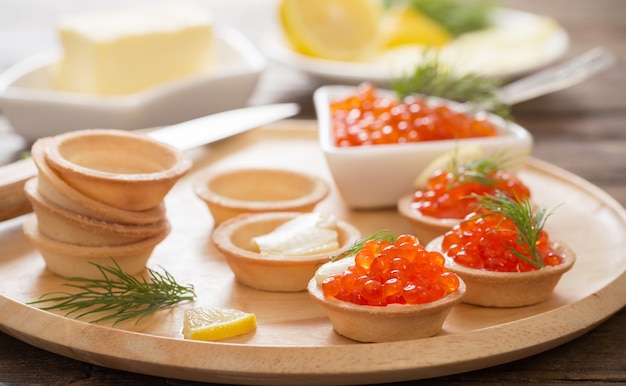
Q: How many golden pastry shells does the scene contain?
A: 9